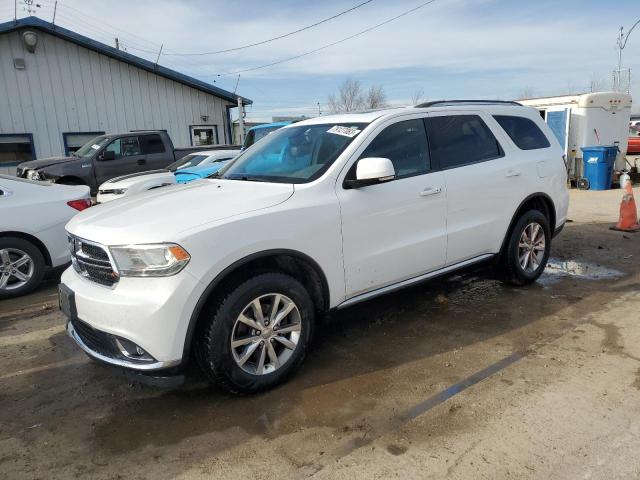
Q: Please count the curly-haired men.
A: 0